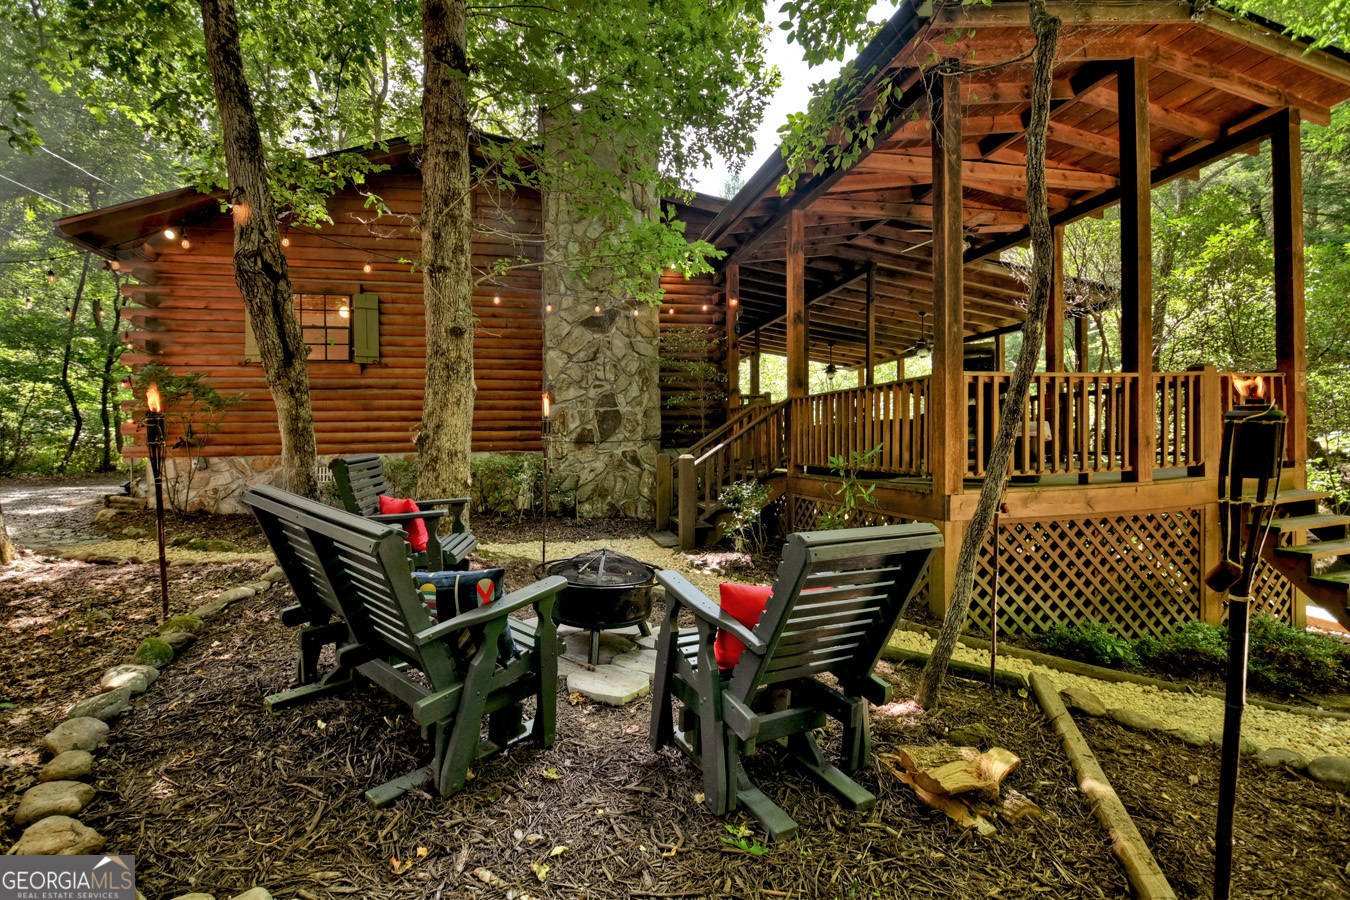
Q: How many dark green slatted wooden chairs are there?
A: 3